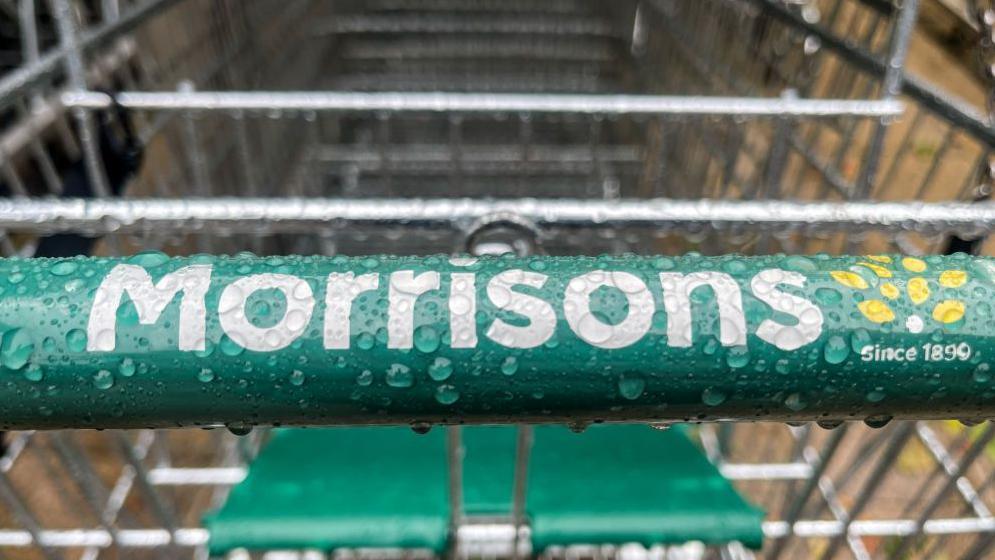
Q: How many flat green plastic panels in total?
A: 2